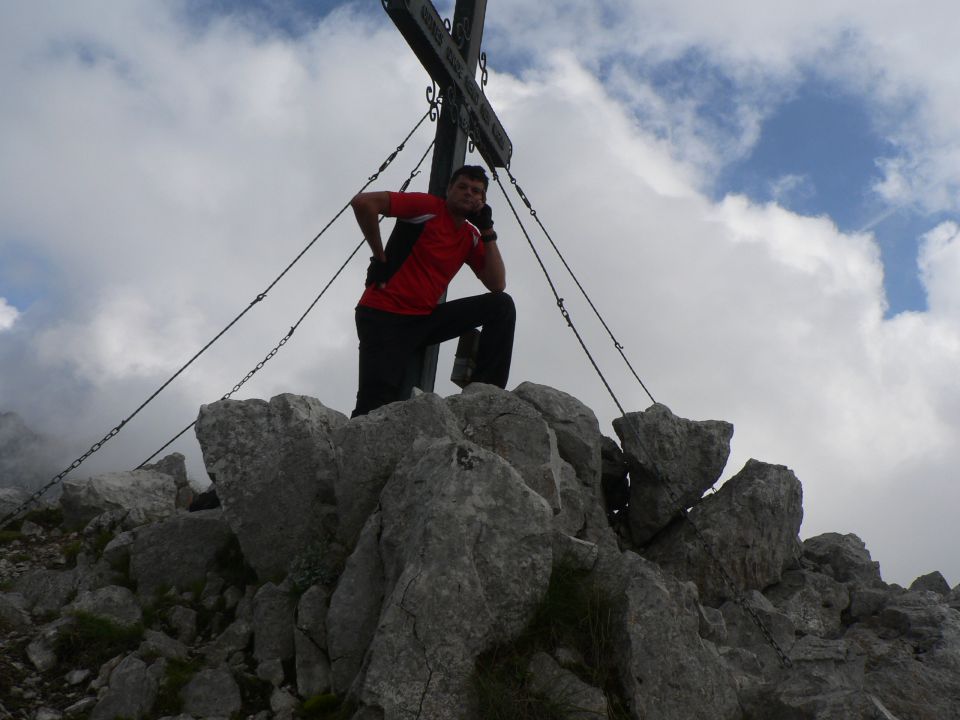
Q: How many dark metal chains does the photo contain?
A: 4